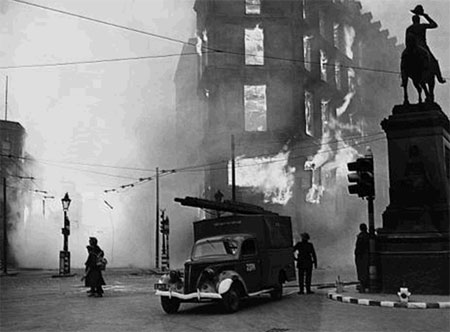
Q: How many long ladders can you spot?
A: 1